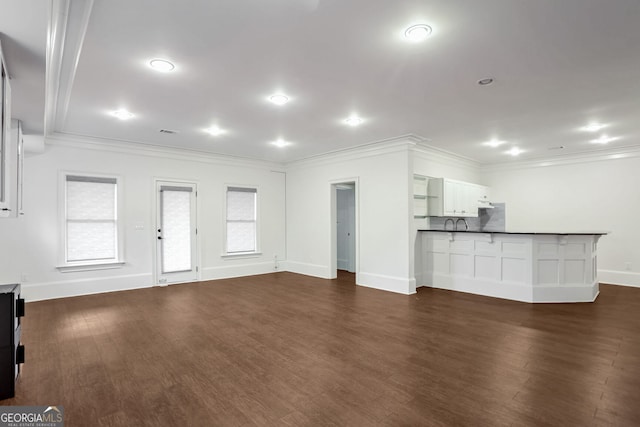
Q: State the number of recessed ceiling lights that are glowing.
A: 11